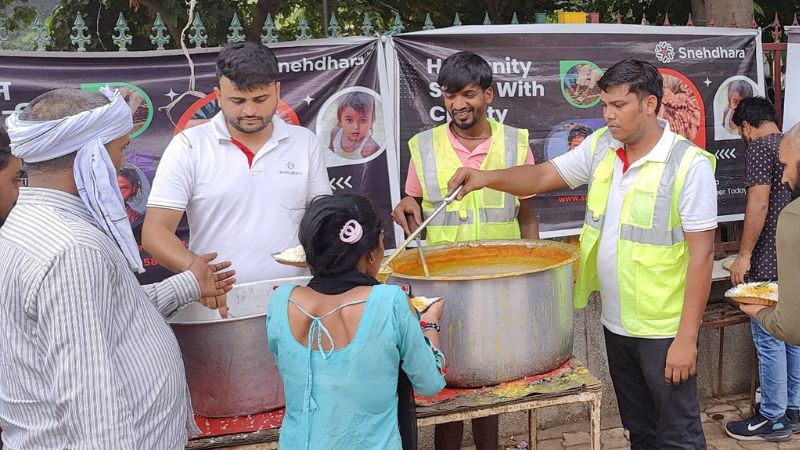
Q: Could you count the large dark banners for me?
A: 2